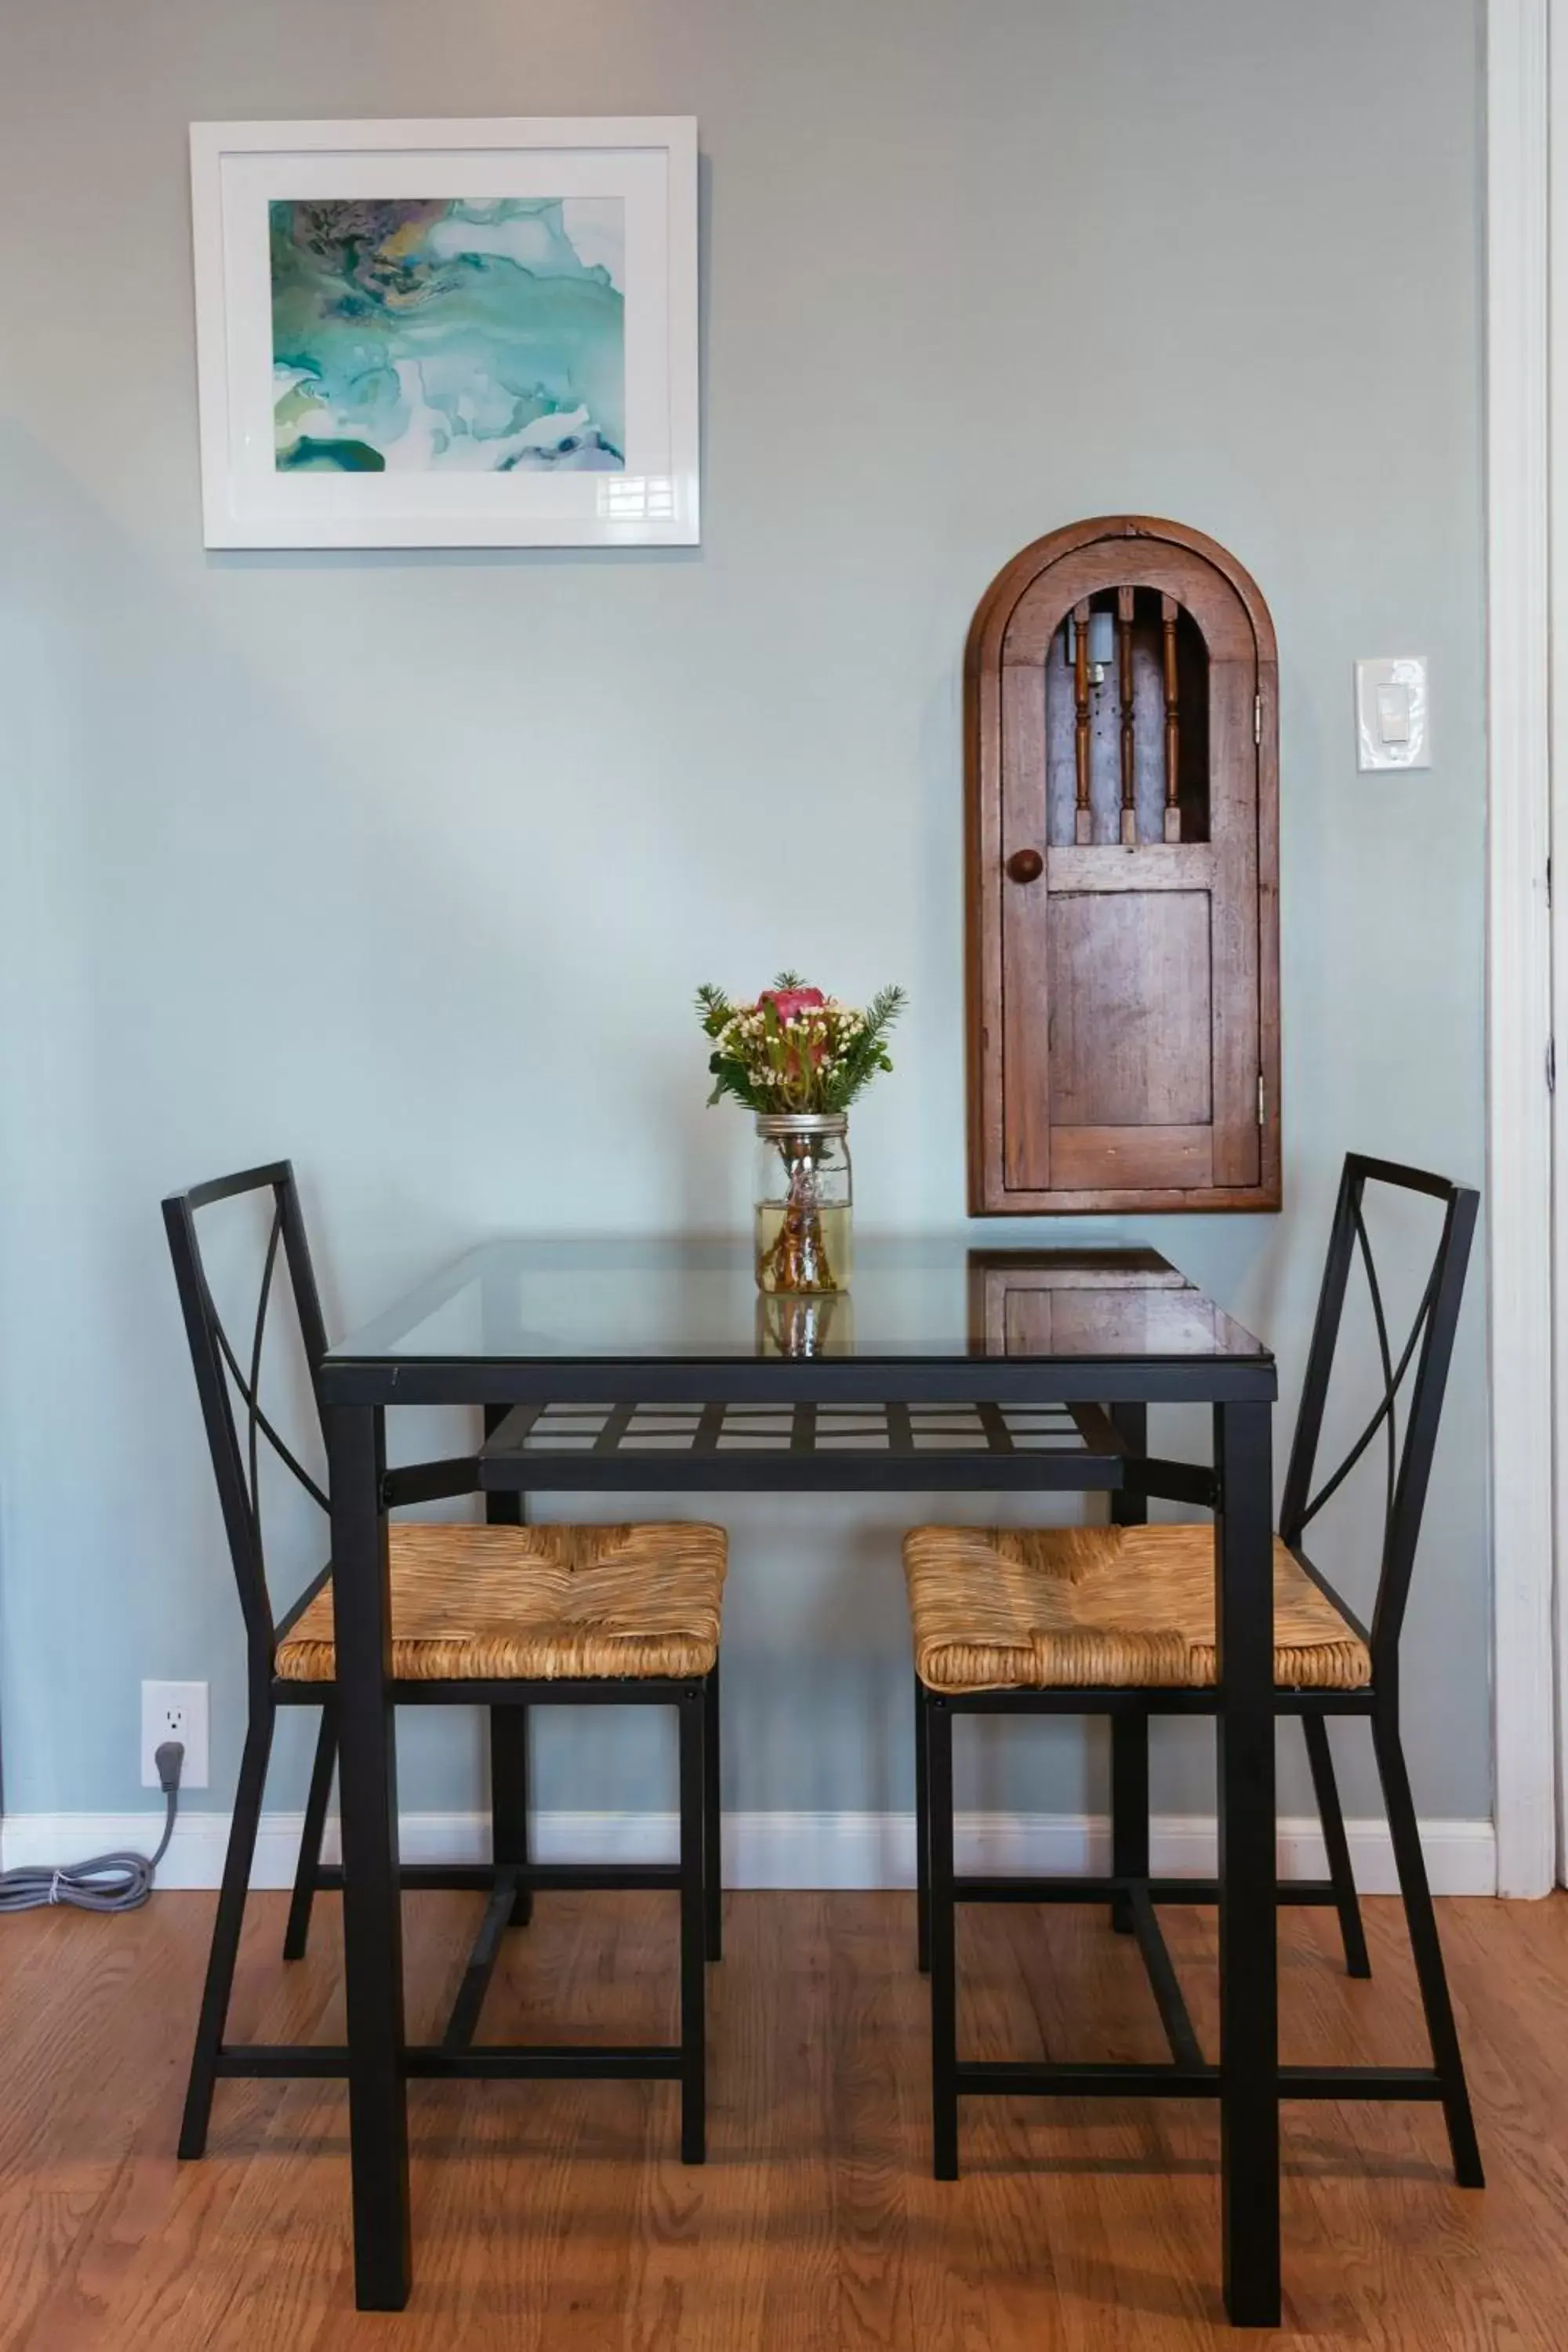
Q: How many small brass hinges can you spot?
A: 2